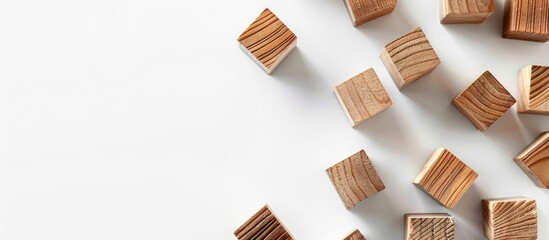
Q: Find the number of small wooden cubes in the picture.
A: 15